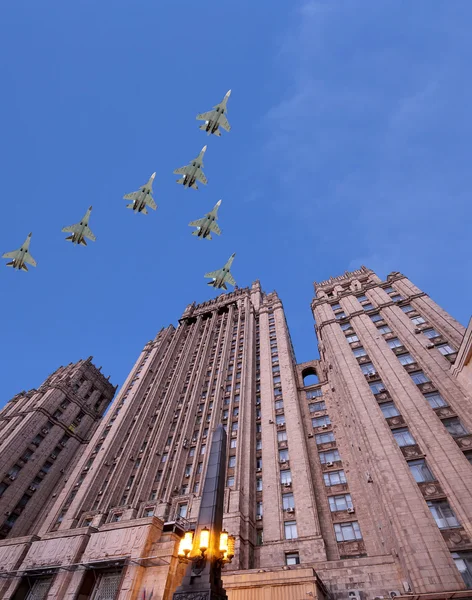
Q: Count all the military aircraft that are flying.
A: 7